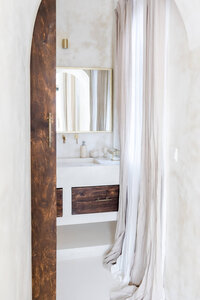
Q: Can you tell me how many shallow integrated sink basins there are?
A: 1